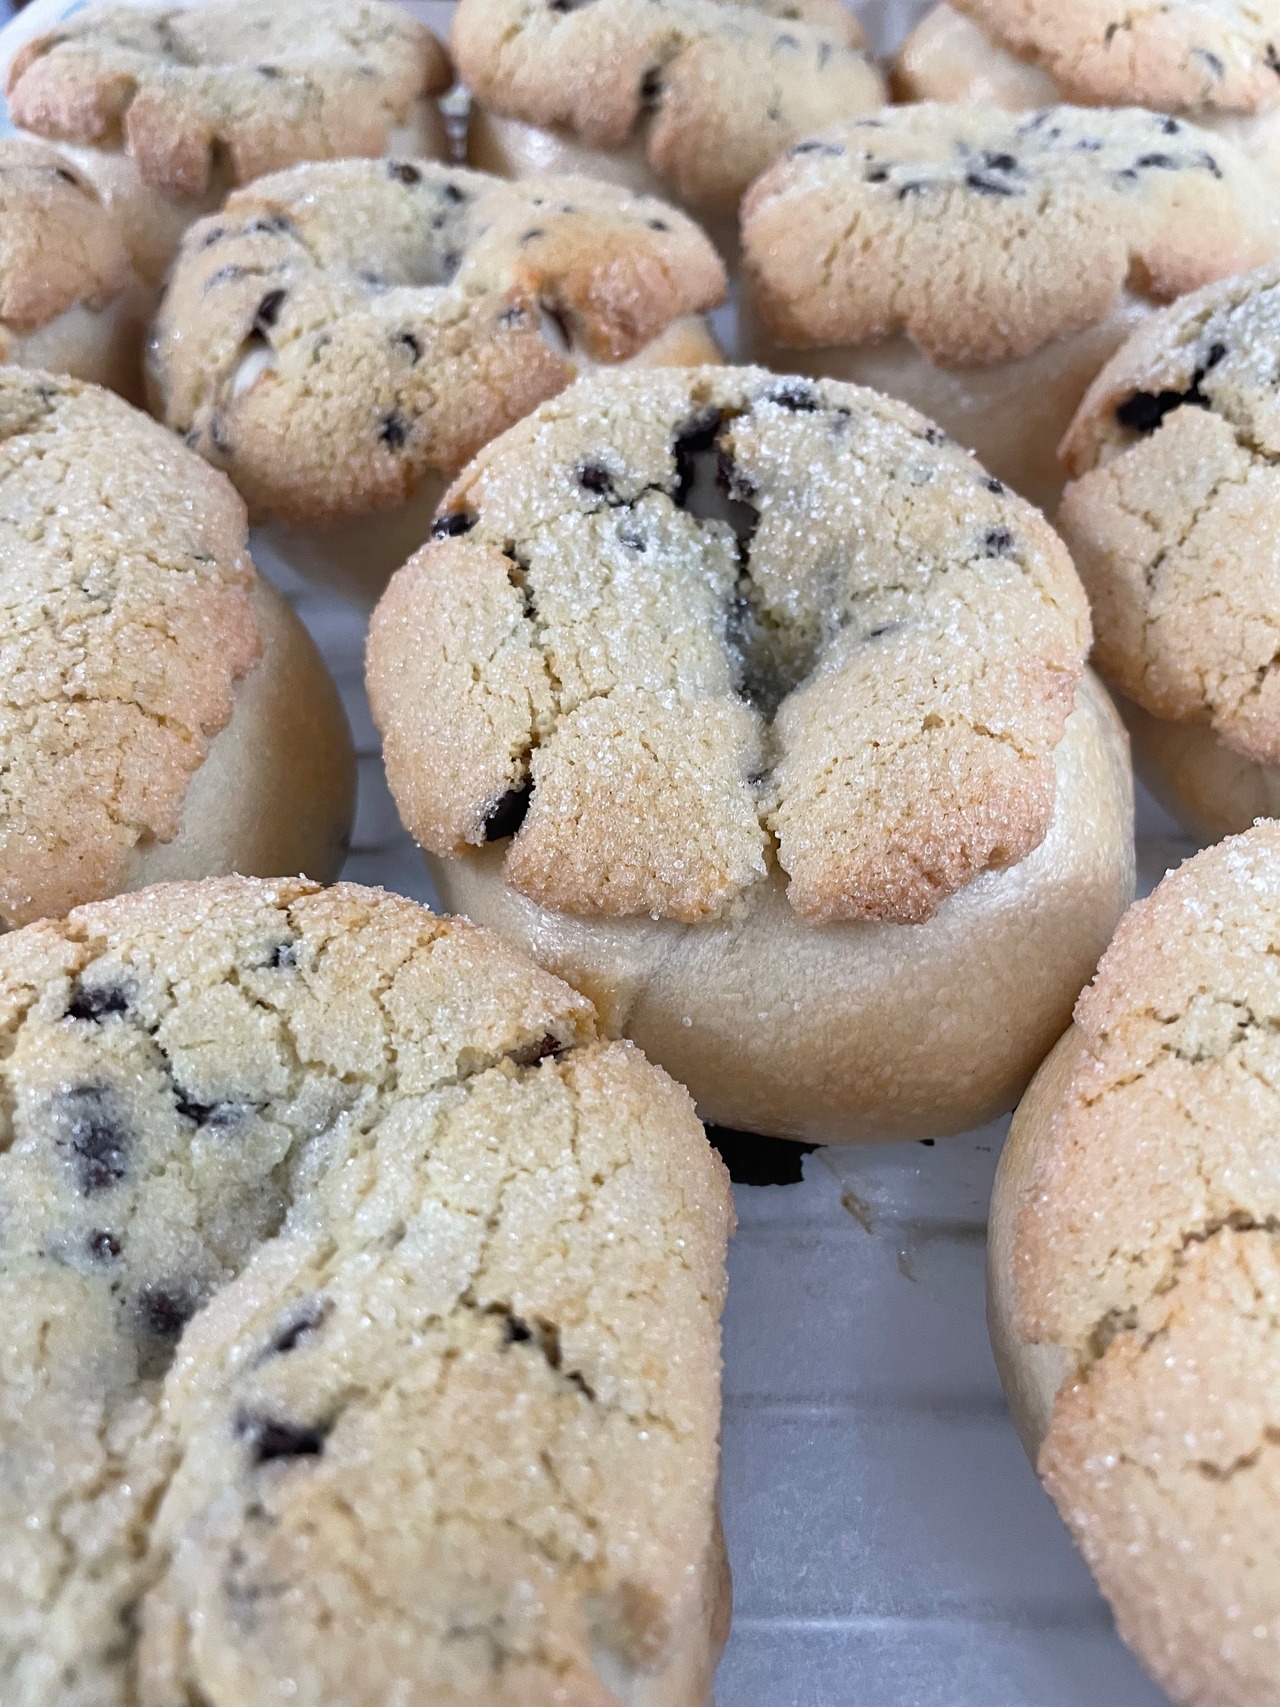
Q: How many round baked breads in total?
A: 11